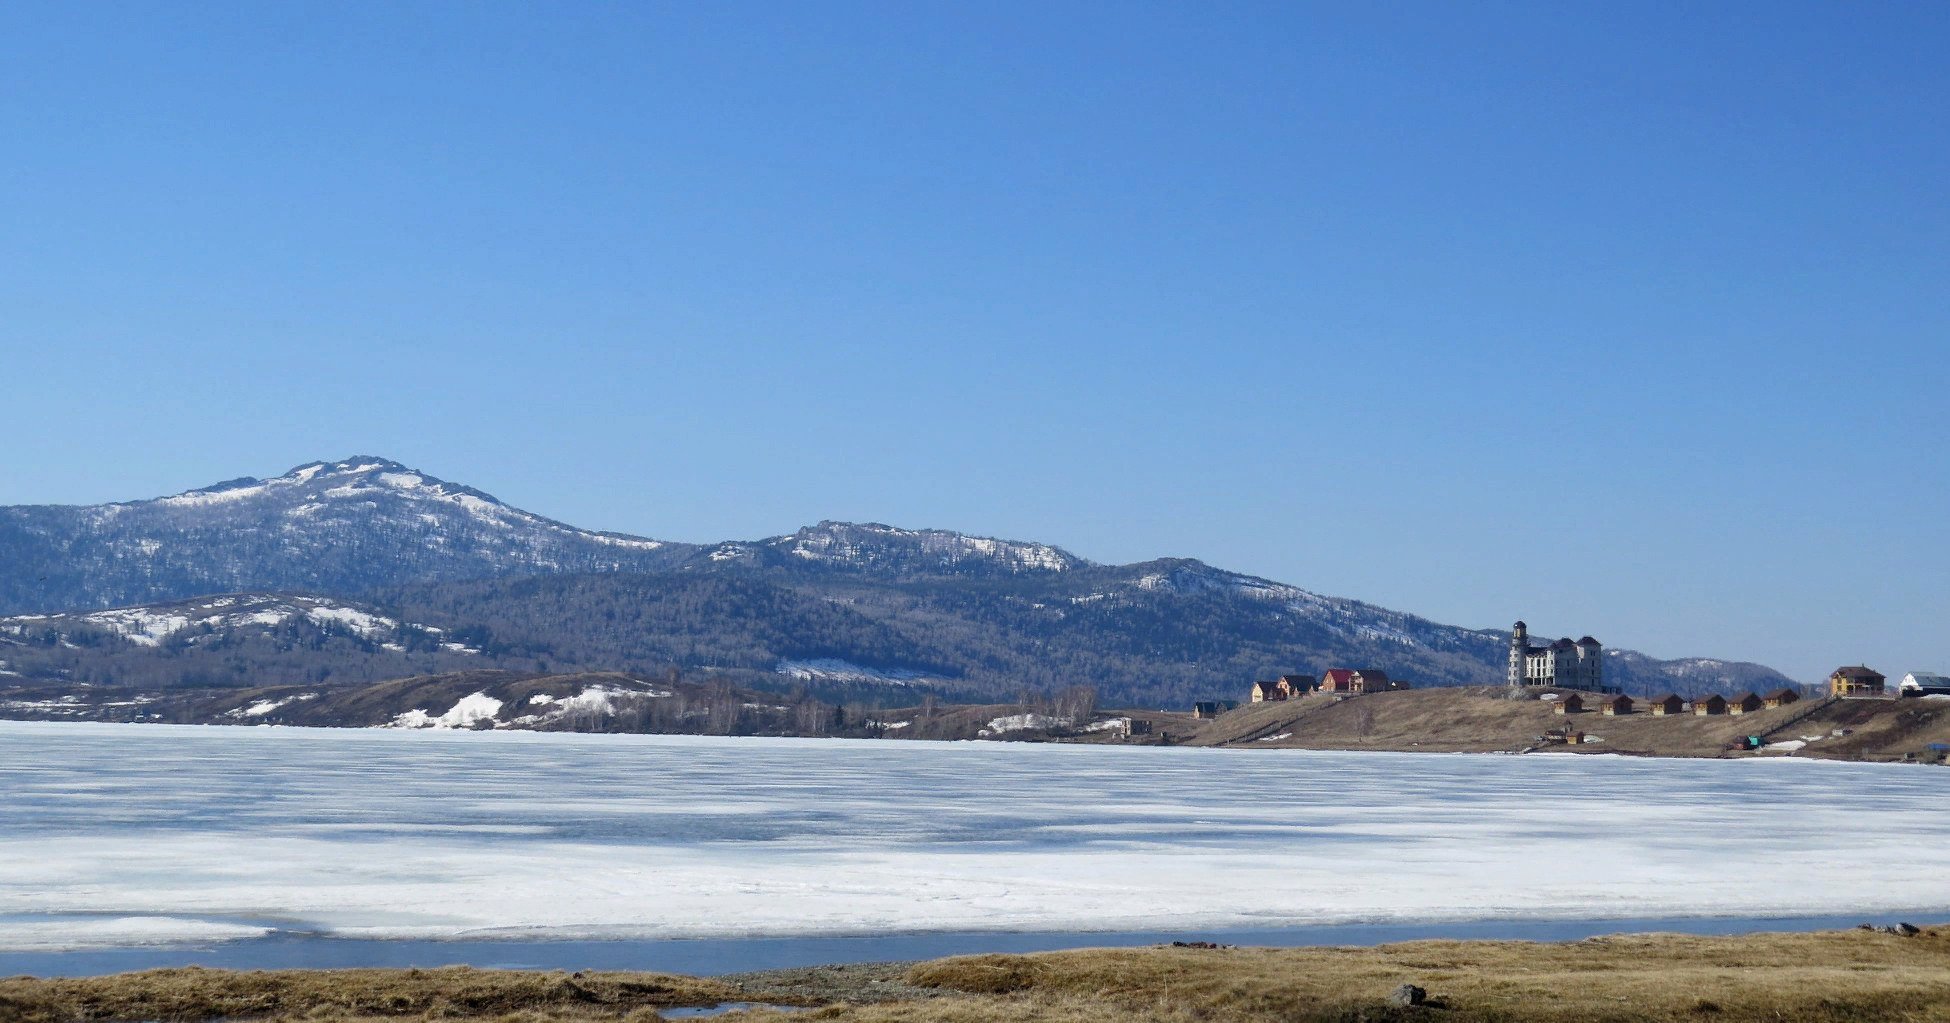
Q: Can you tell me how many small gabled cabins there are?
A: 6